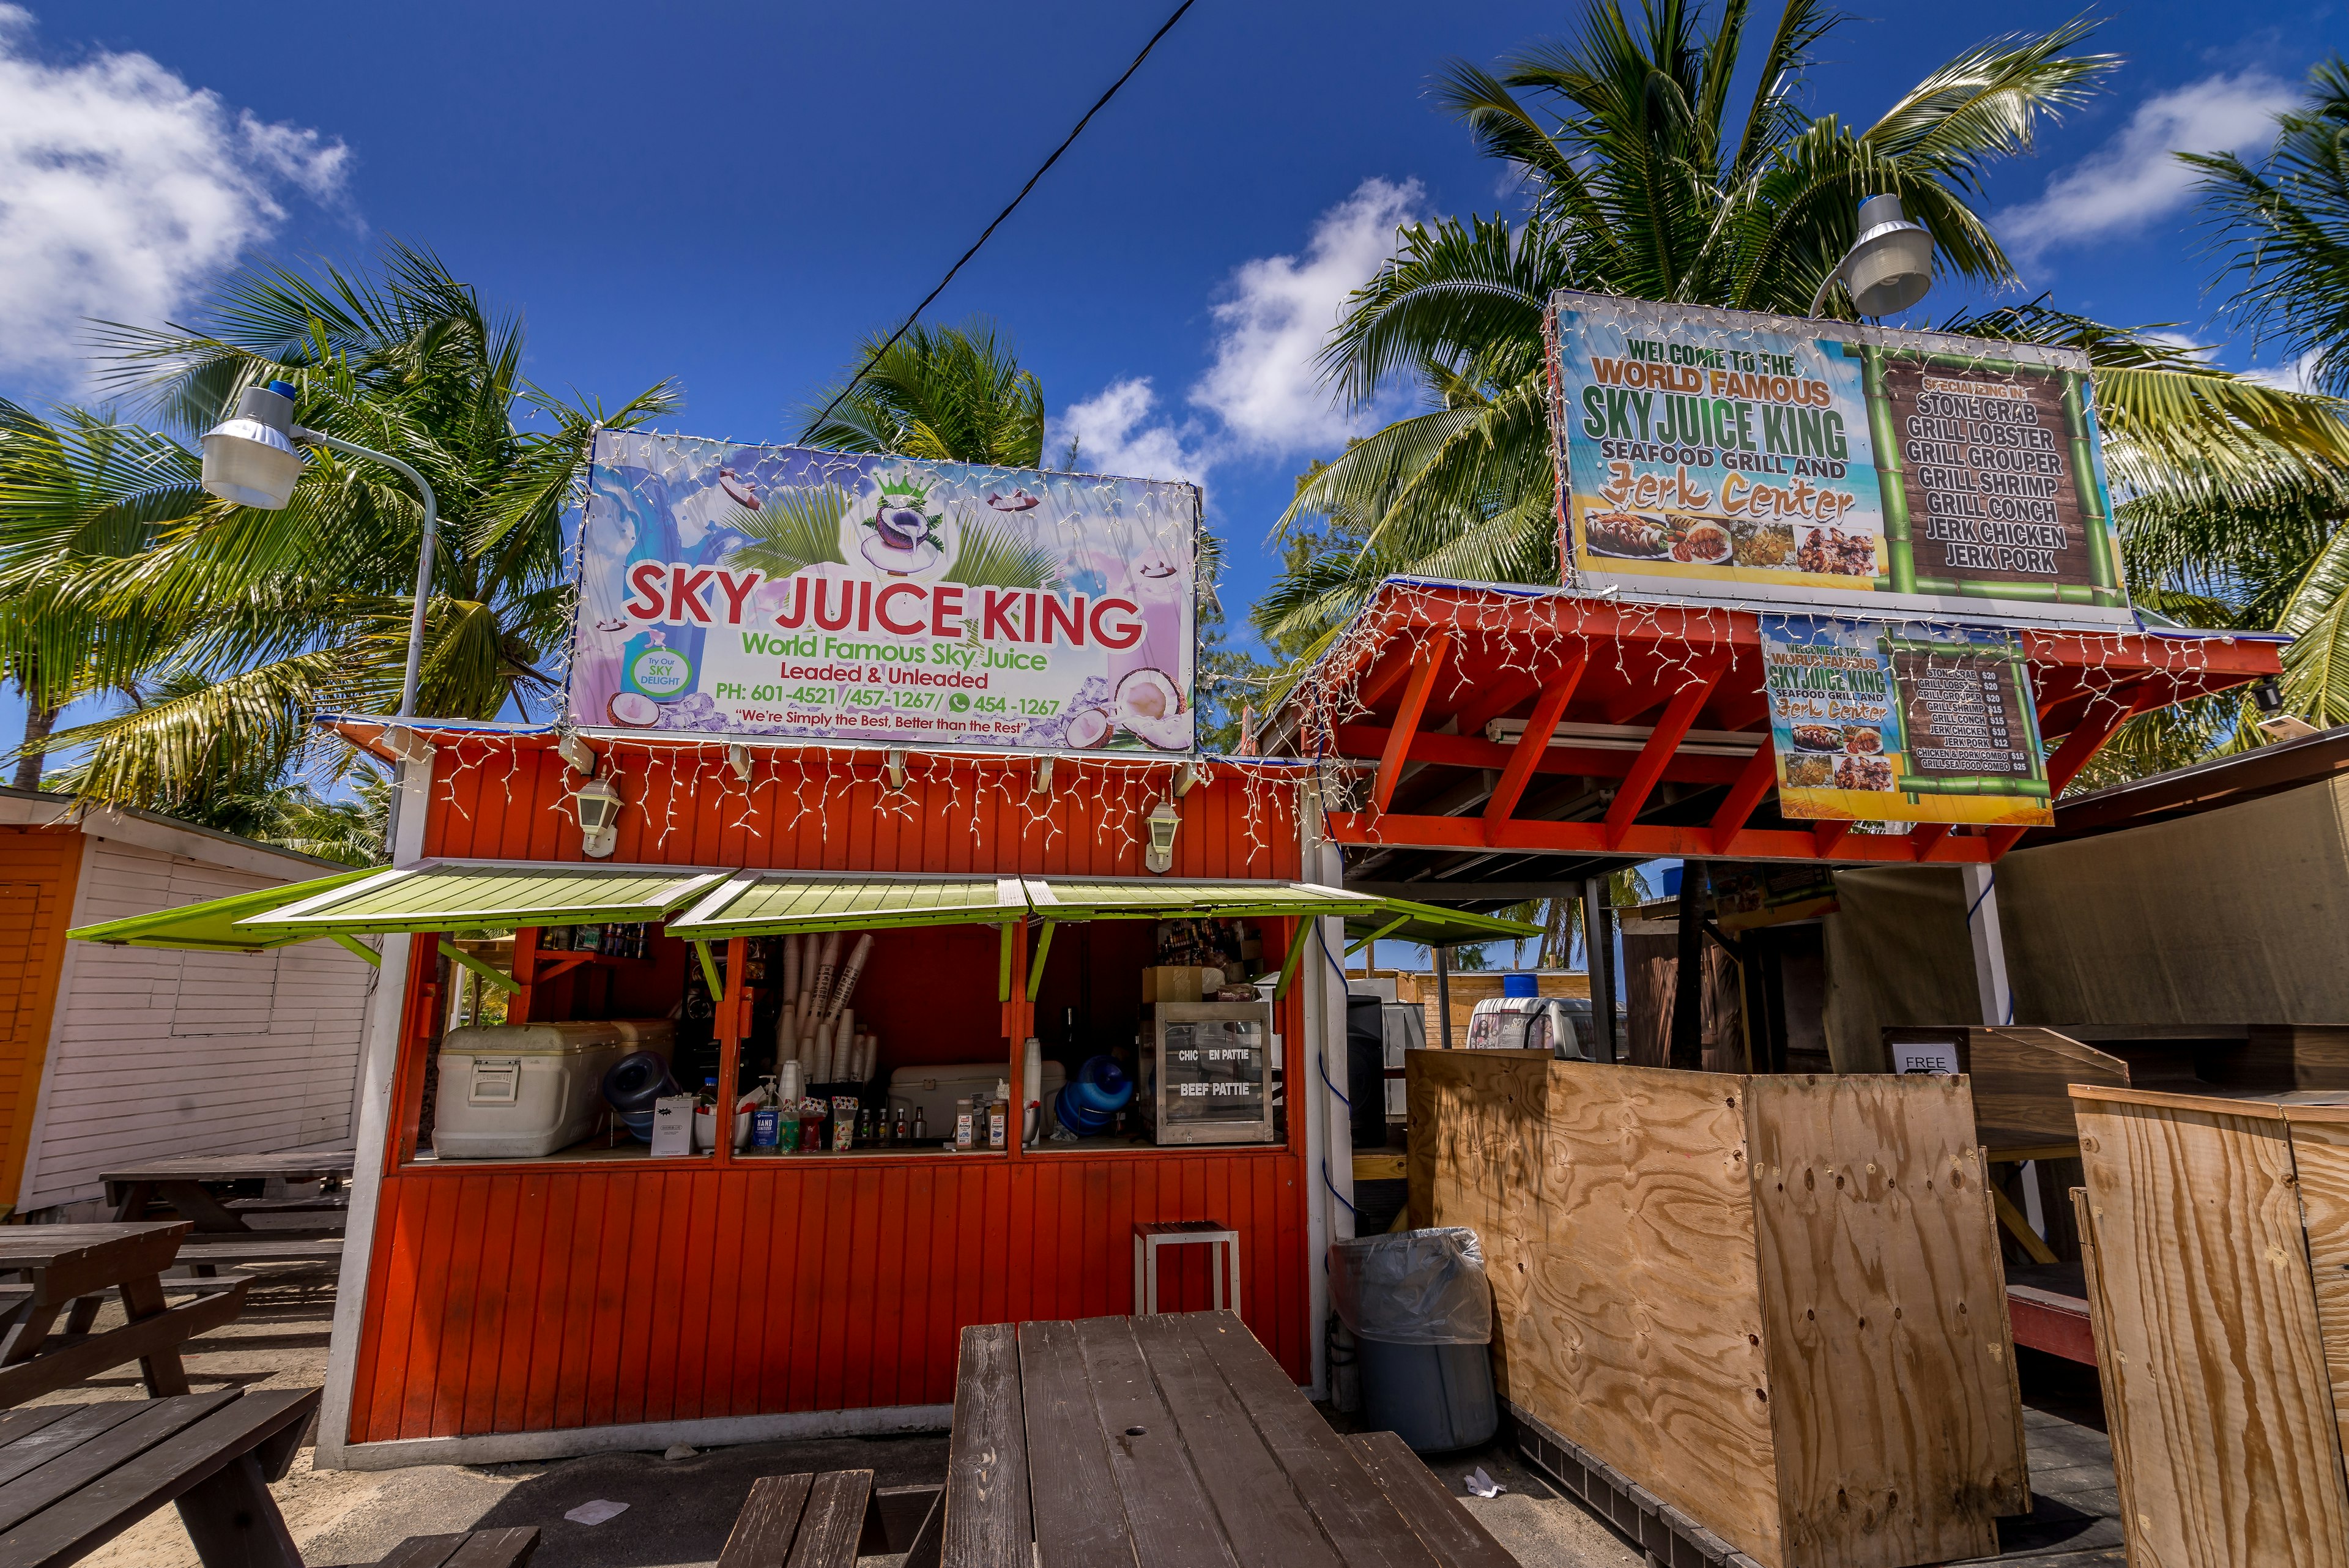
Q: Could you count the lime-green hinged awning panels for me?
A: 5